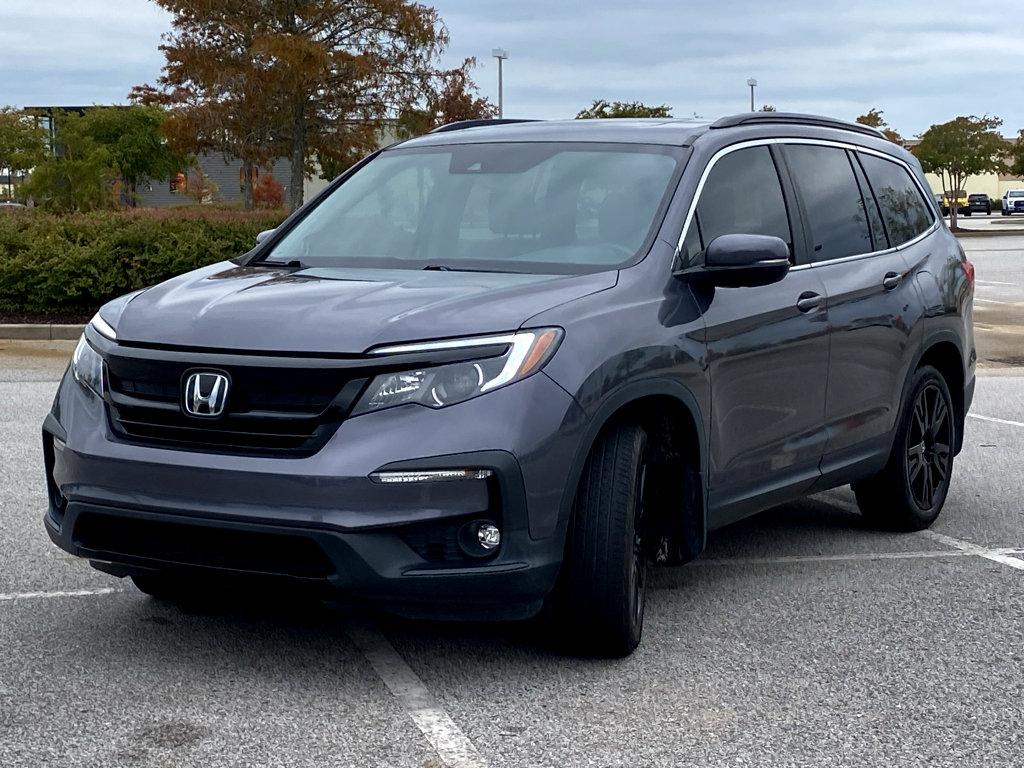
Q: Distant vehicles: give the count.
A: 3